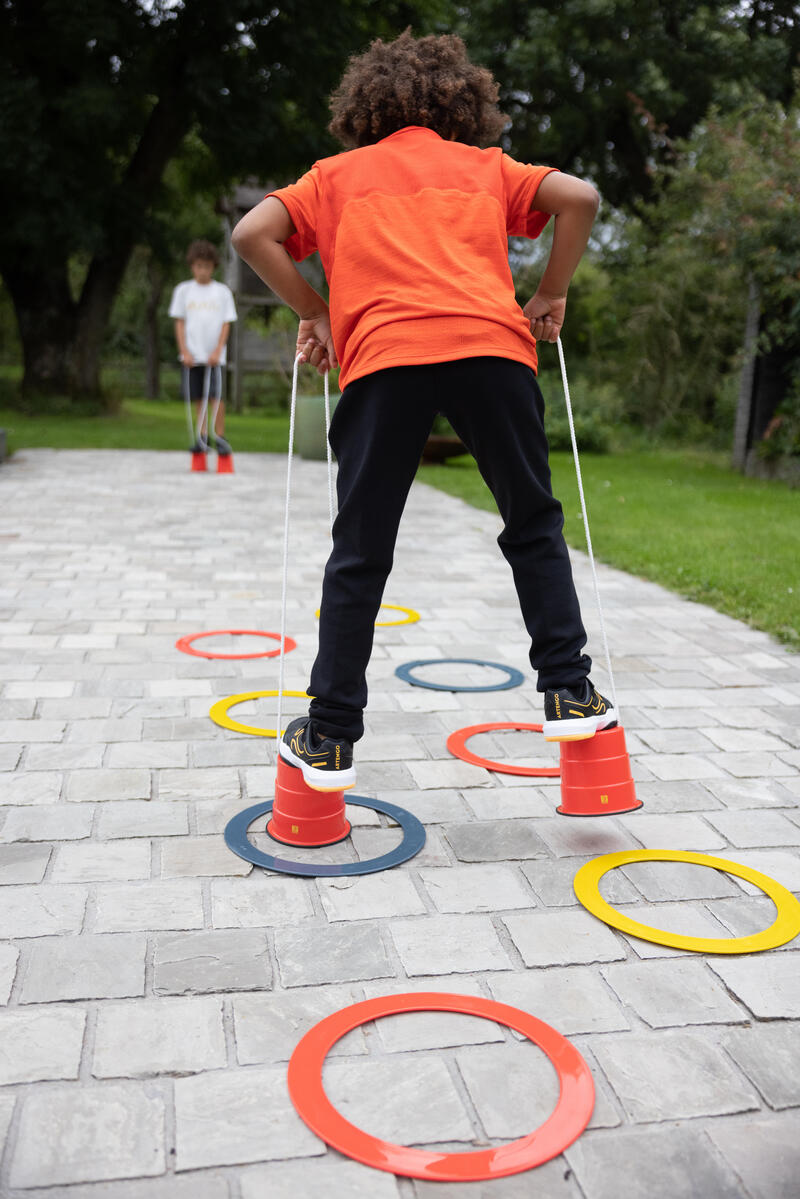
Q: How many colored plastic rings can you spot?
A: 8